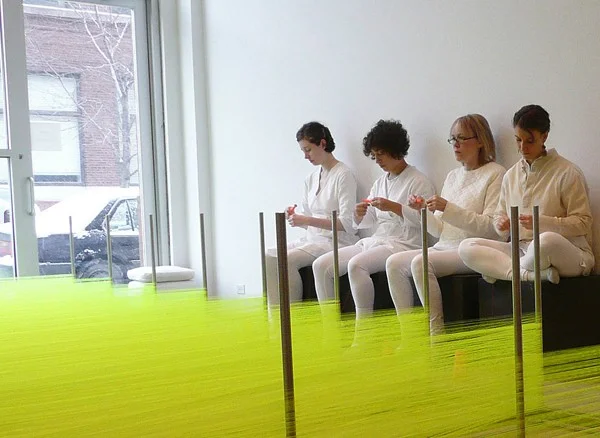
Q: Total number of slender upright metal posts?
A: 10